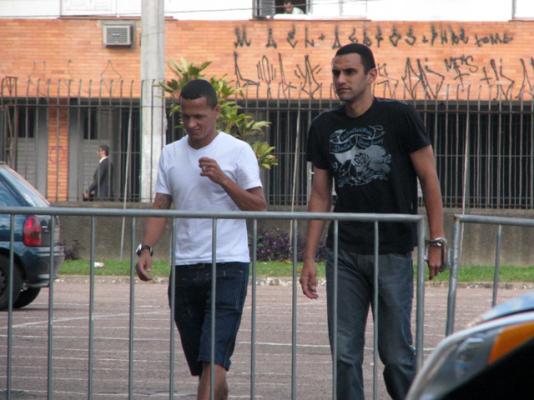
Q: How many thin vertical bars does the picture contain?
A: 11